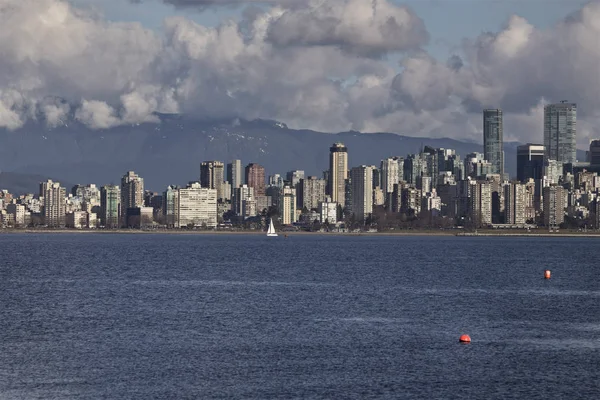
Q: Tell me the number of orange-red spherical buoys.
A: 2